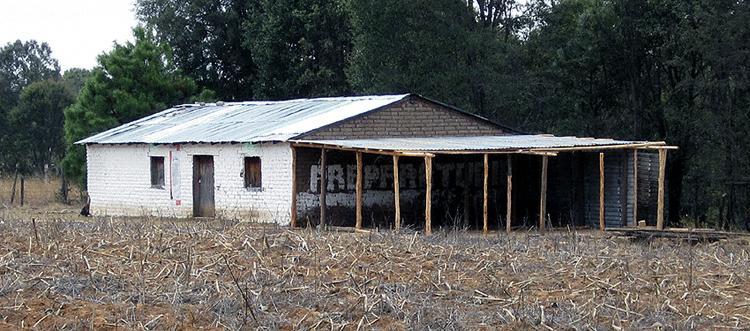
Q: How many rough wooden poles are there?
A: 11